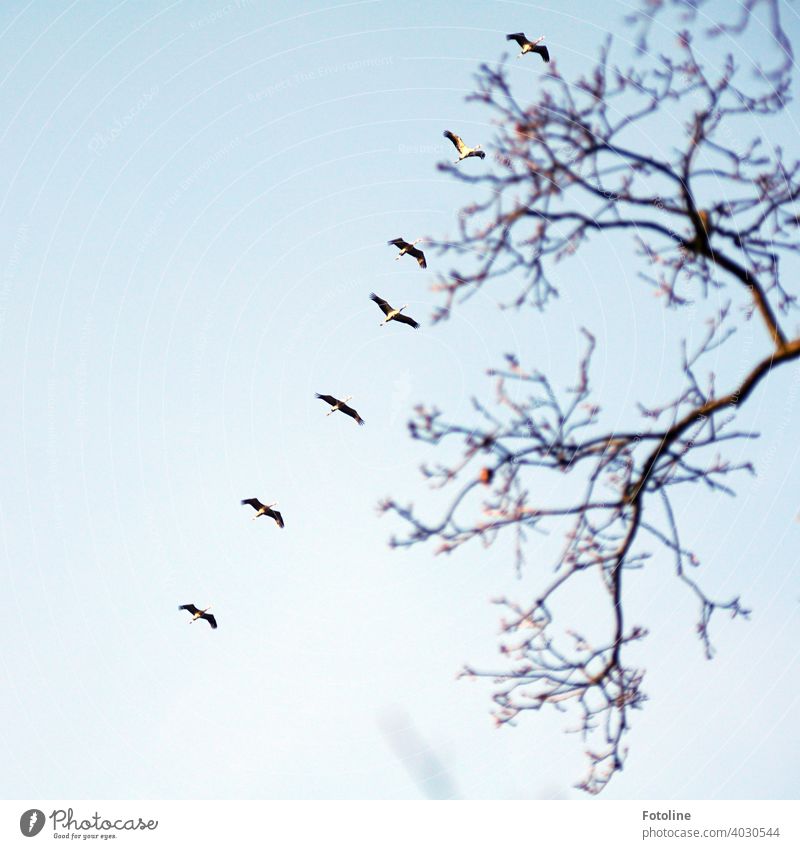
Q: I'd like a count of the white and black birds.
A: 7